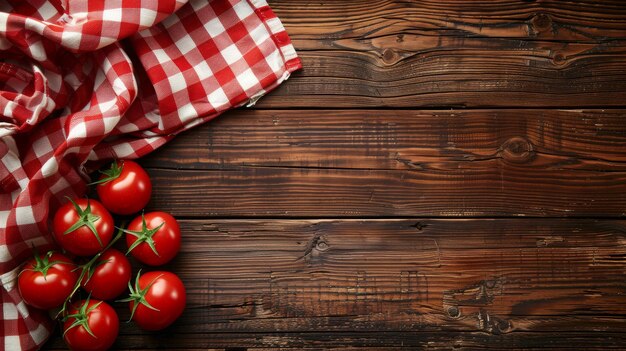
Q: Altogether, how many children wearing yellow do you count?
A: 0